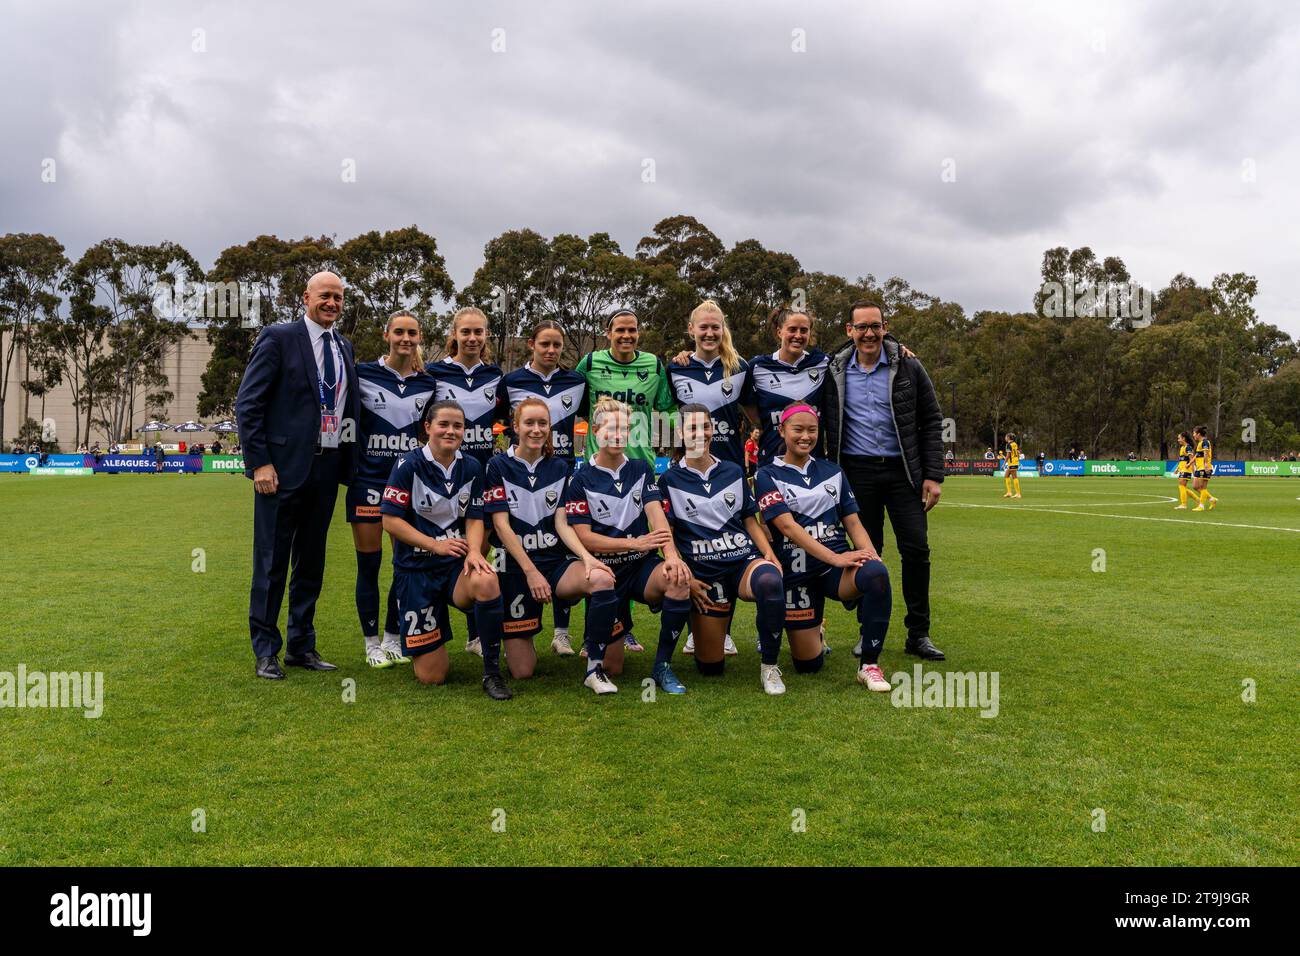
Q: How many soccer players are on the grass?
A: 14